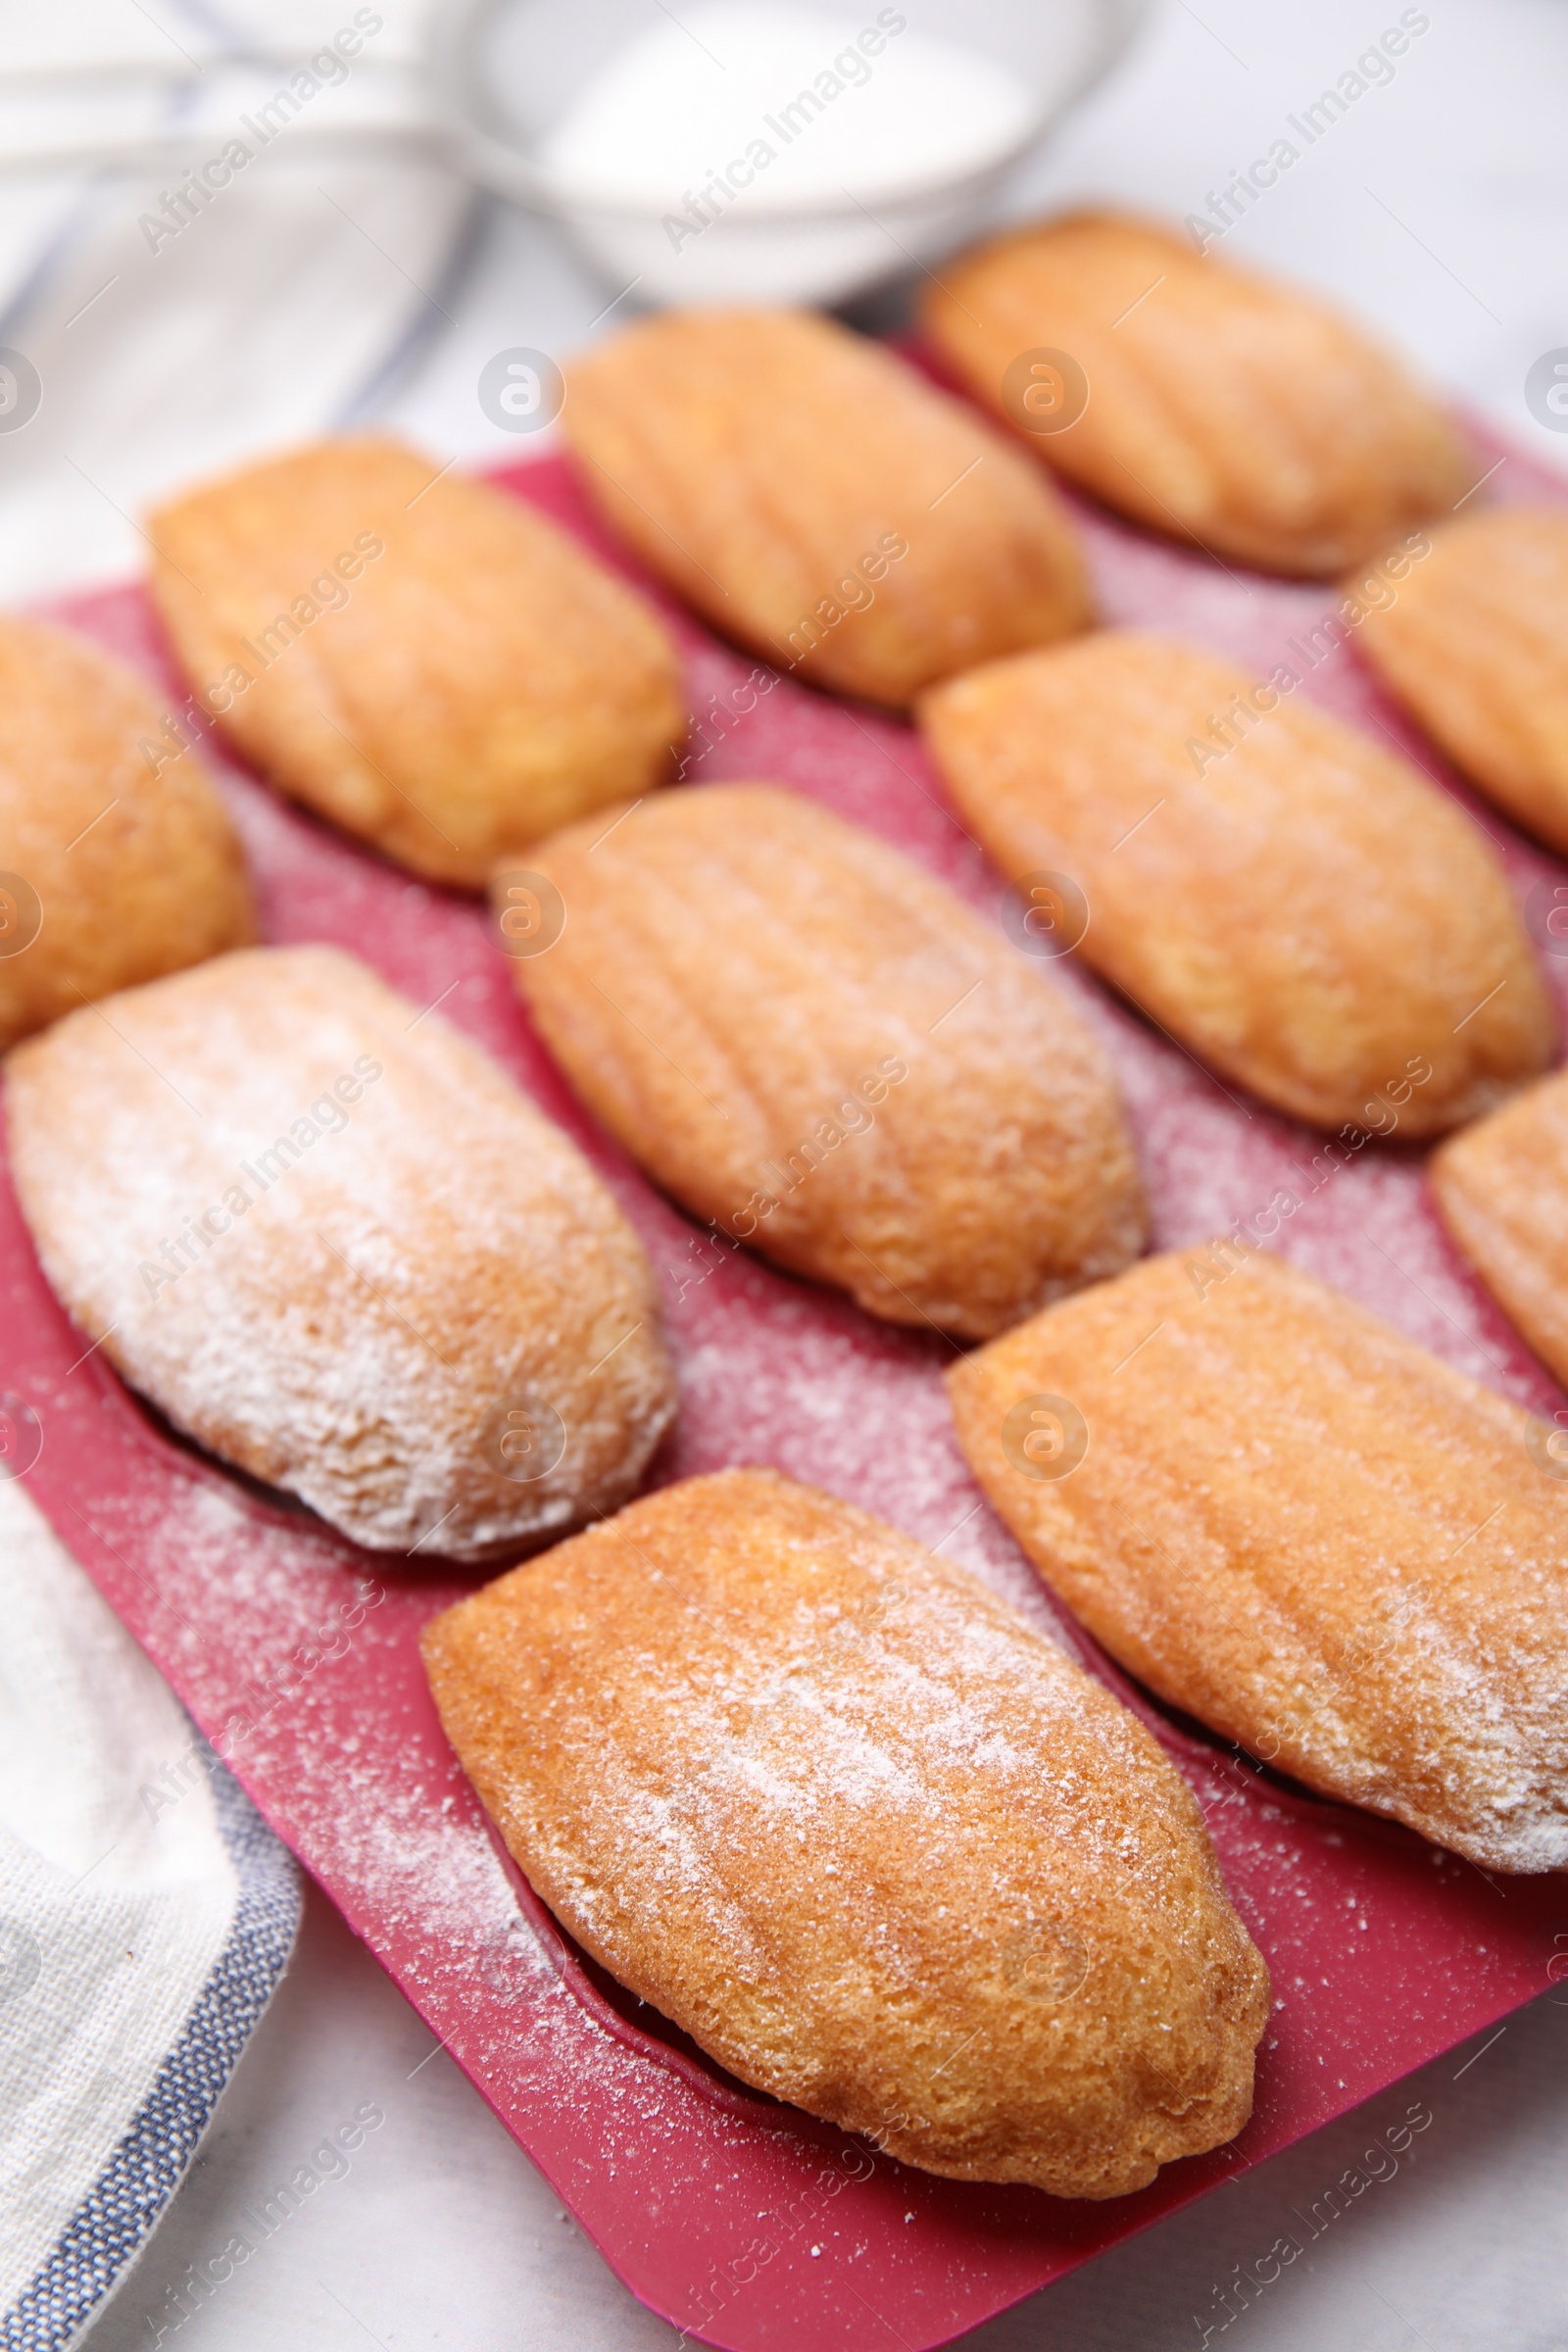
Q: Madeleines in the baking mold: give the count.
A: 11